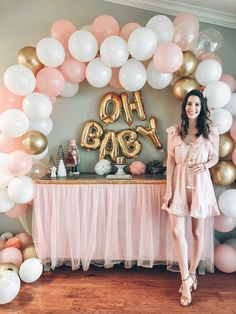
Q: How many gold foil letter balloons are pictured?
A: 6